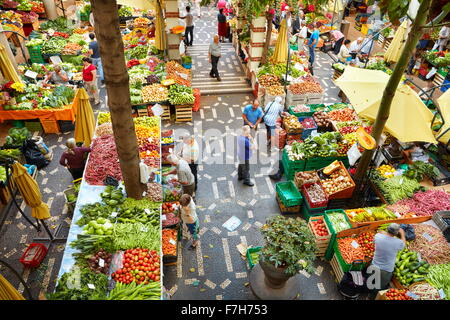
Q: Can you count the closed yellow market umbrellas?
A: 7